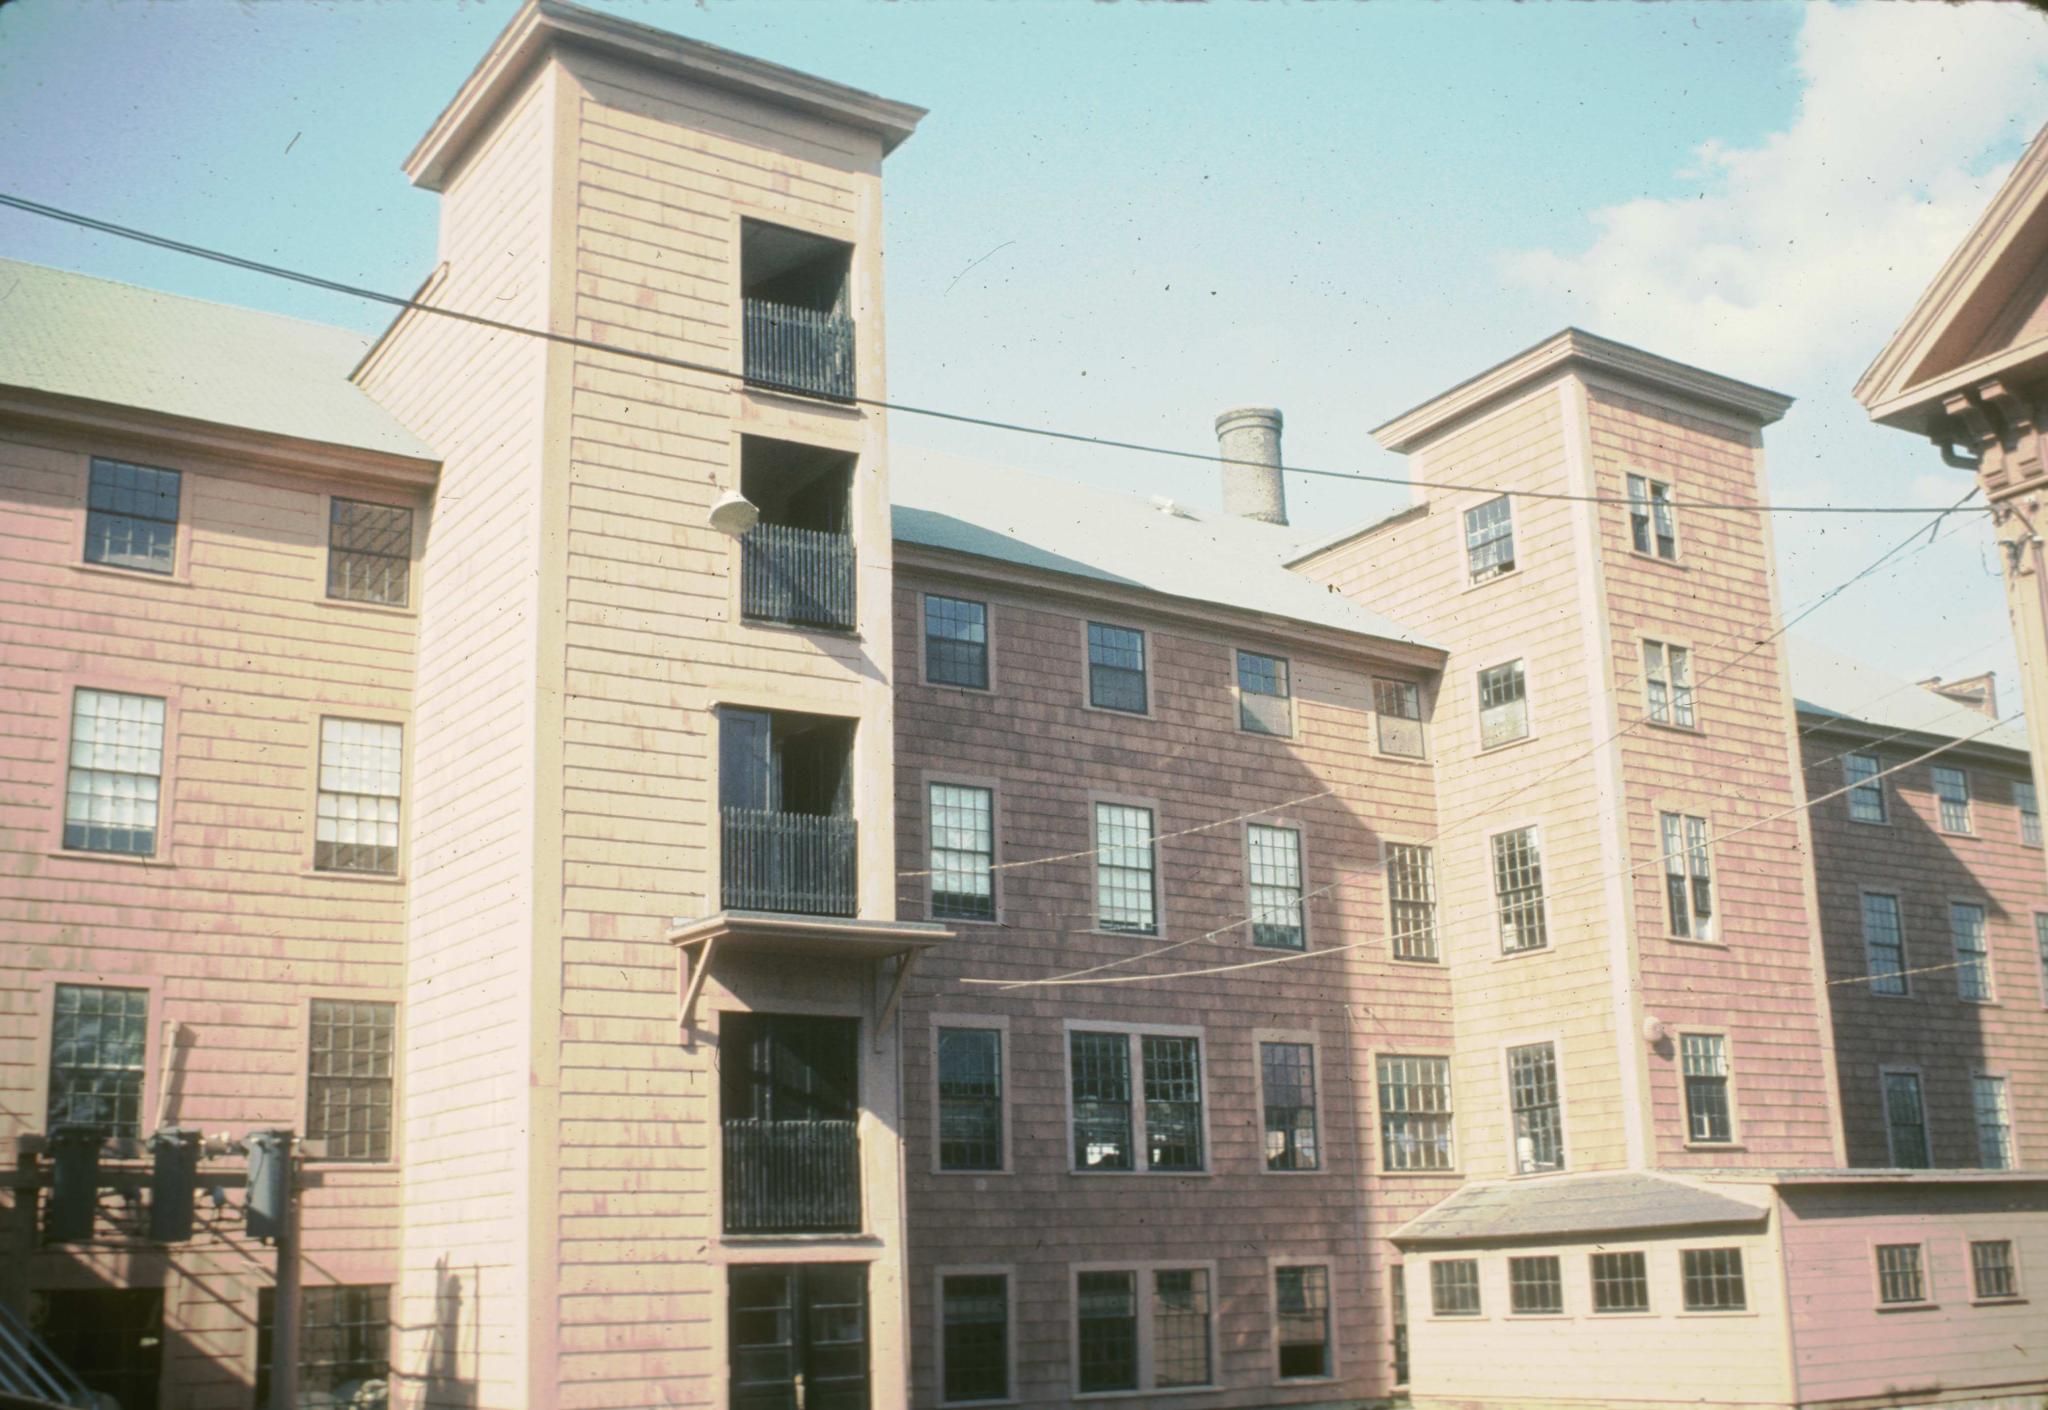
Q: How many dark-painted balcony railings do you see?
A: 4